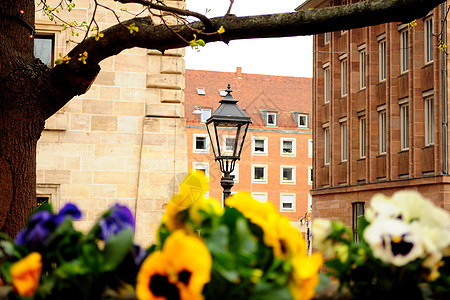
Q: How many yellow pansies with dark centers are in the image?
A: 1